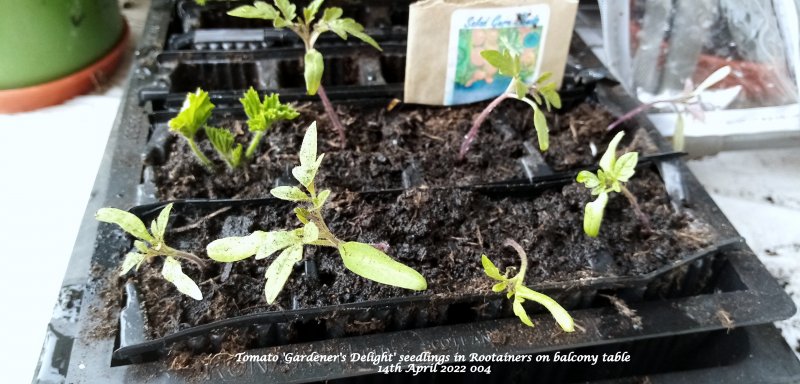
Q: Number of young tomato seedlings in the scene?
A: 7